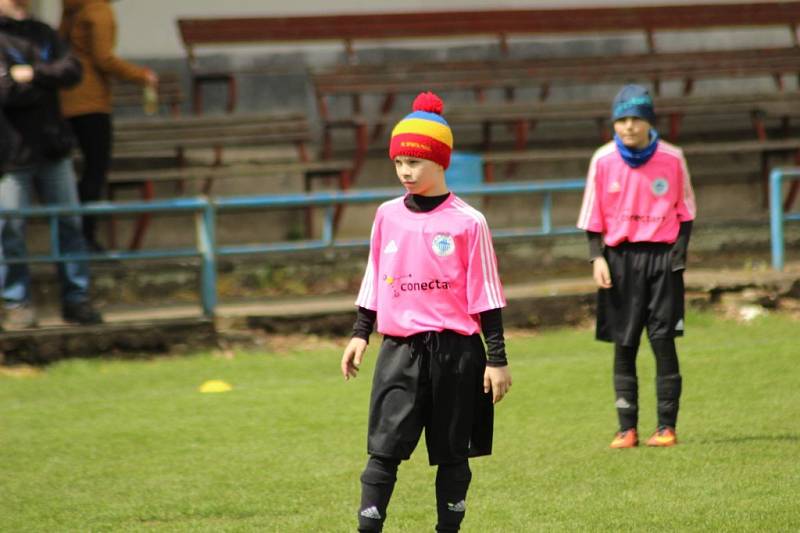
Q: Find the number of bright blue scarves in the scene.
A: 1